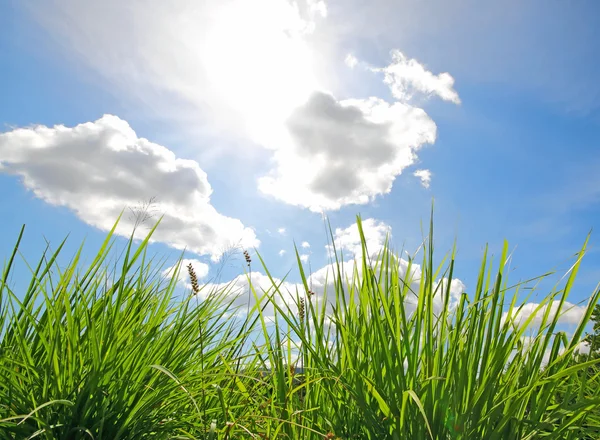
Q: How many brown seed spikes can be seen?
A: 3